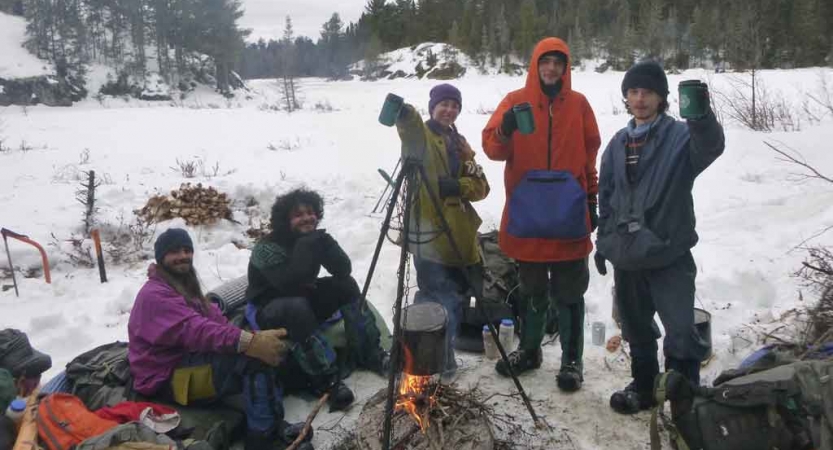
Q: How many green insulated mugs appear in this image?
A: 3